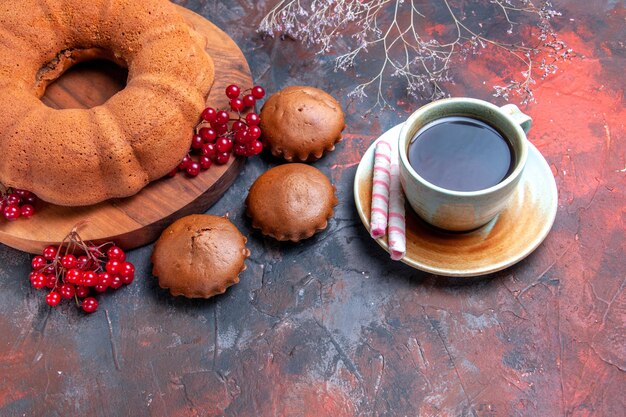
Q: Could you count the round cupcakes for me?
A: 3